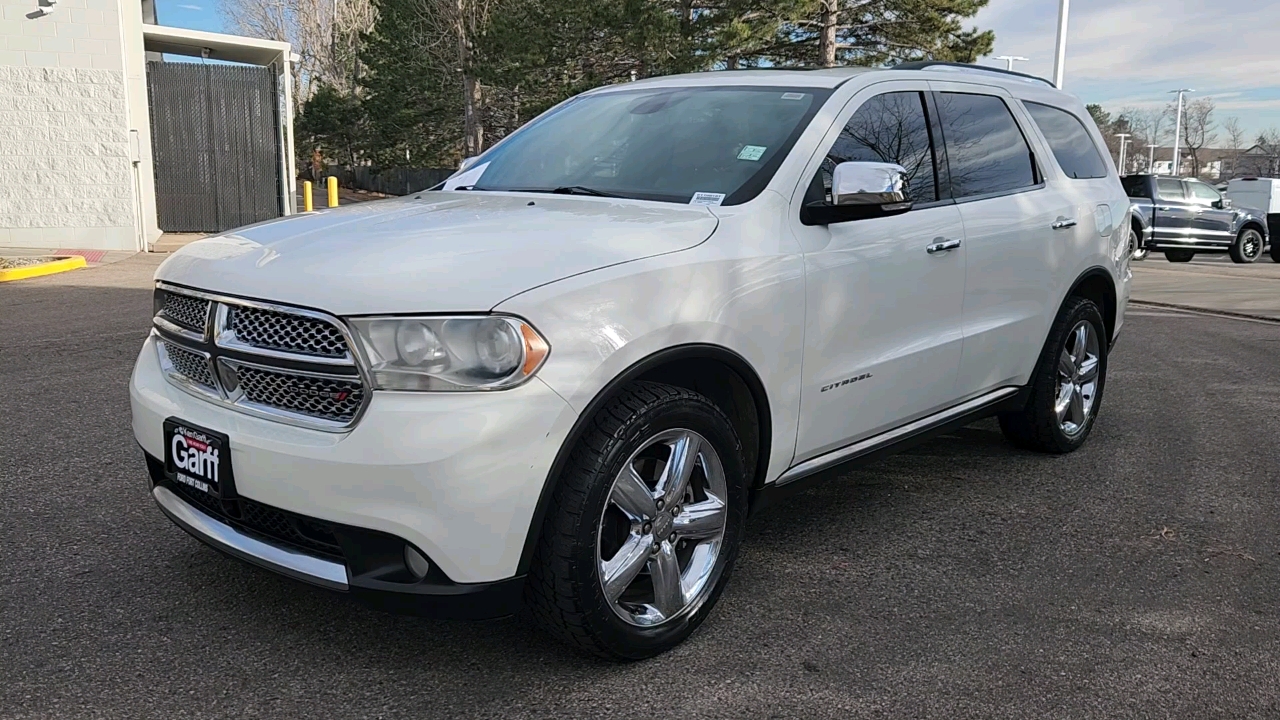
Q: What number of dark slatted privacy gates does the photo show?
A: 1